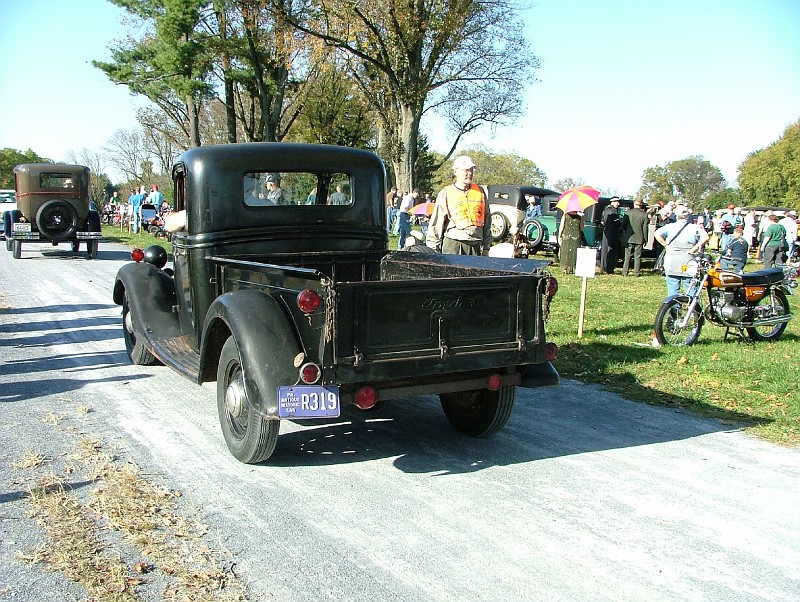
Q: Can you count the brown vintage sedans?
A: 1